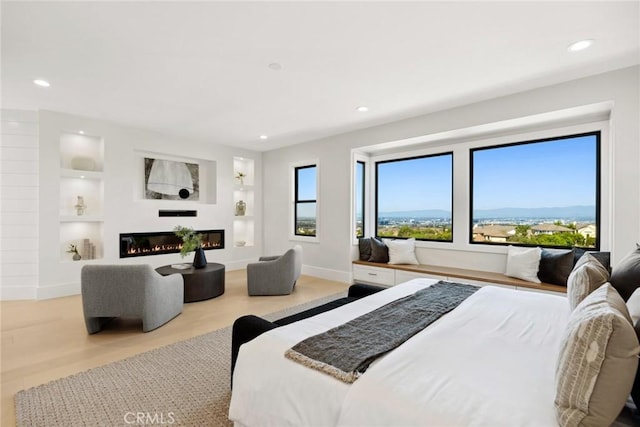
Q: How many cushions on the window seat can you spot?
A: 6